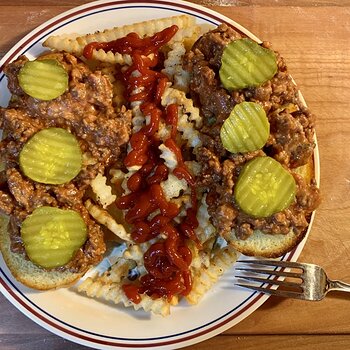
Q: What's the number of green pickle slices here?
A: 6